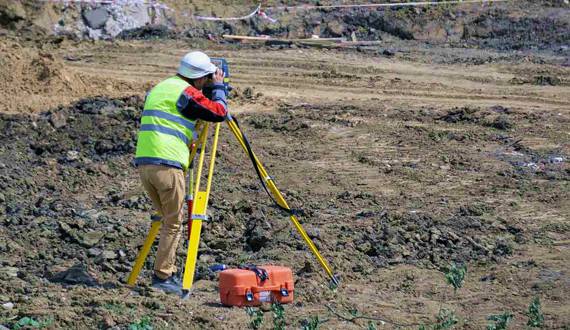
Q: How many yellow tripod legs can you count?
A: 3